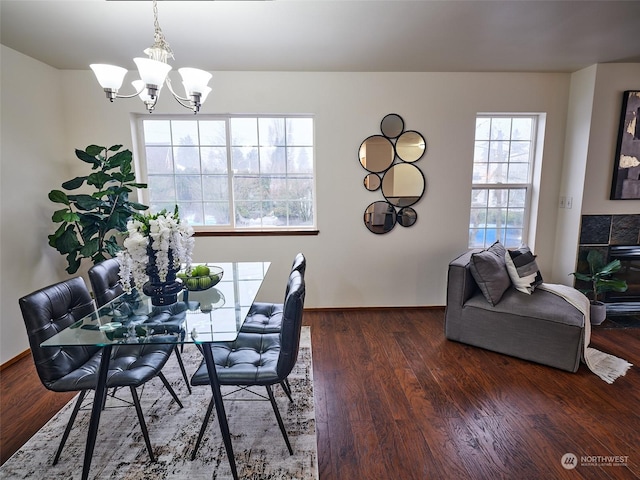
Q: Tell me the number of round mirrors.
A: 7